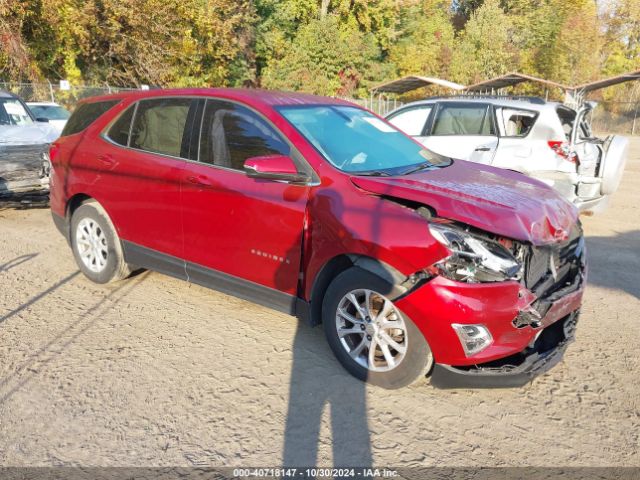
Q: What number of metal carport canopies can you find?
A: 3